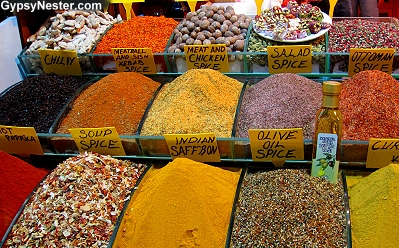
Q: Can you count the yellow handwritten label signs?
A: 10